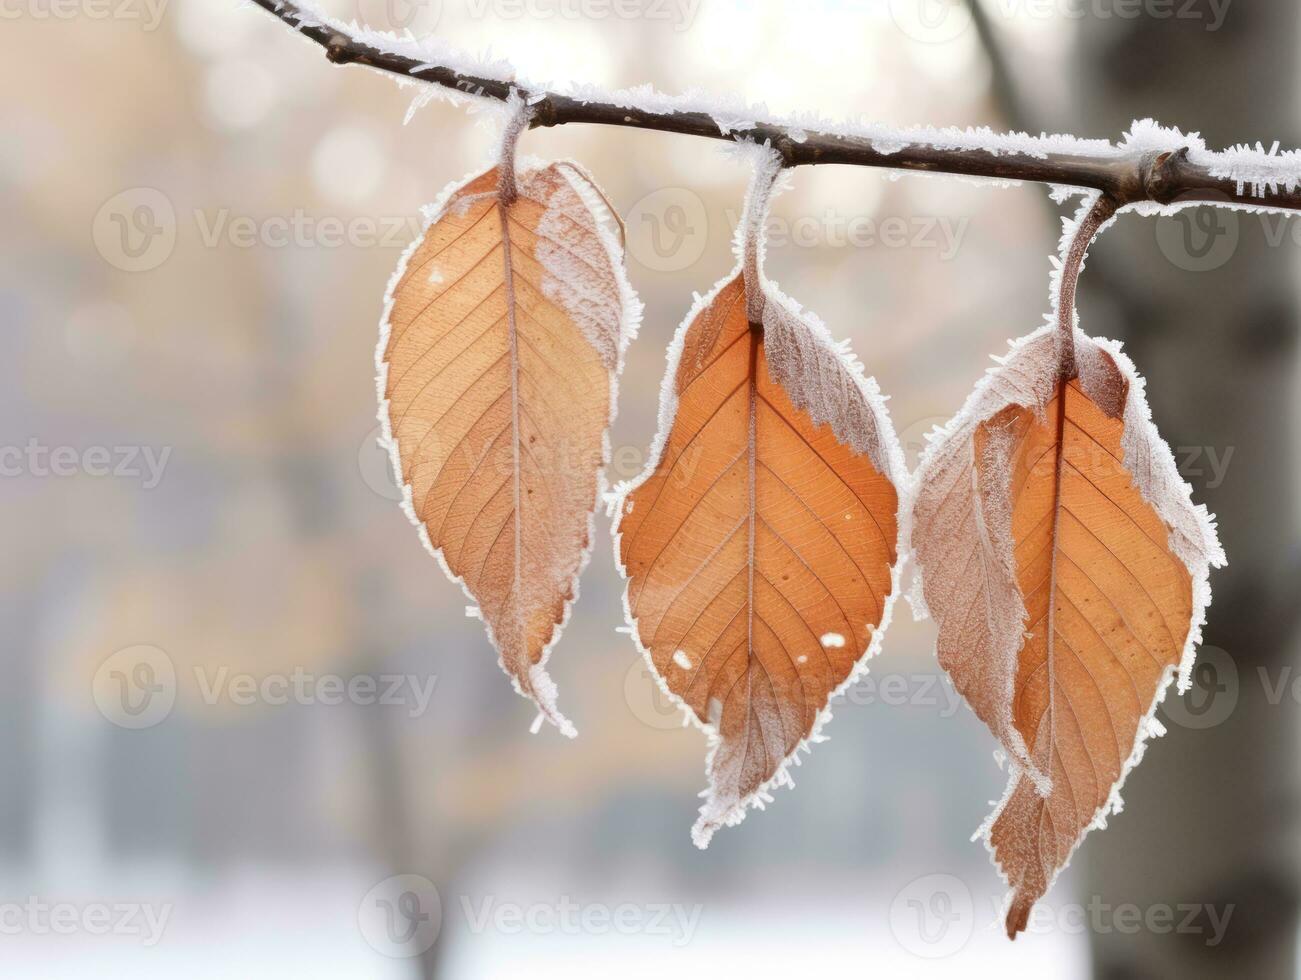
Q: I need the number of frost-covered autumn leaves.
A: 3